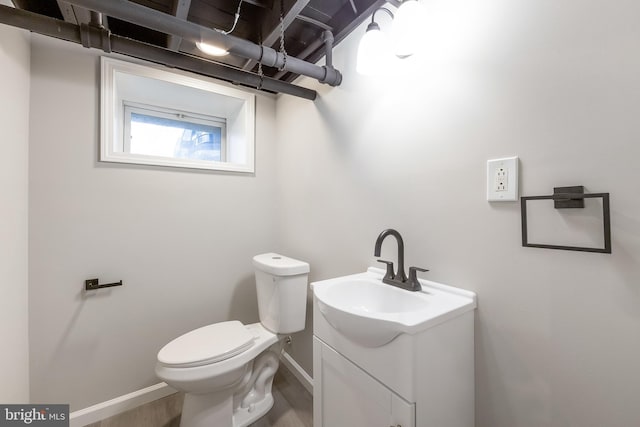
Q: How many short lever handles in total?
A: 2